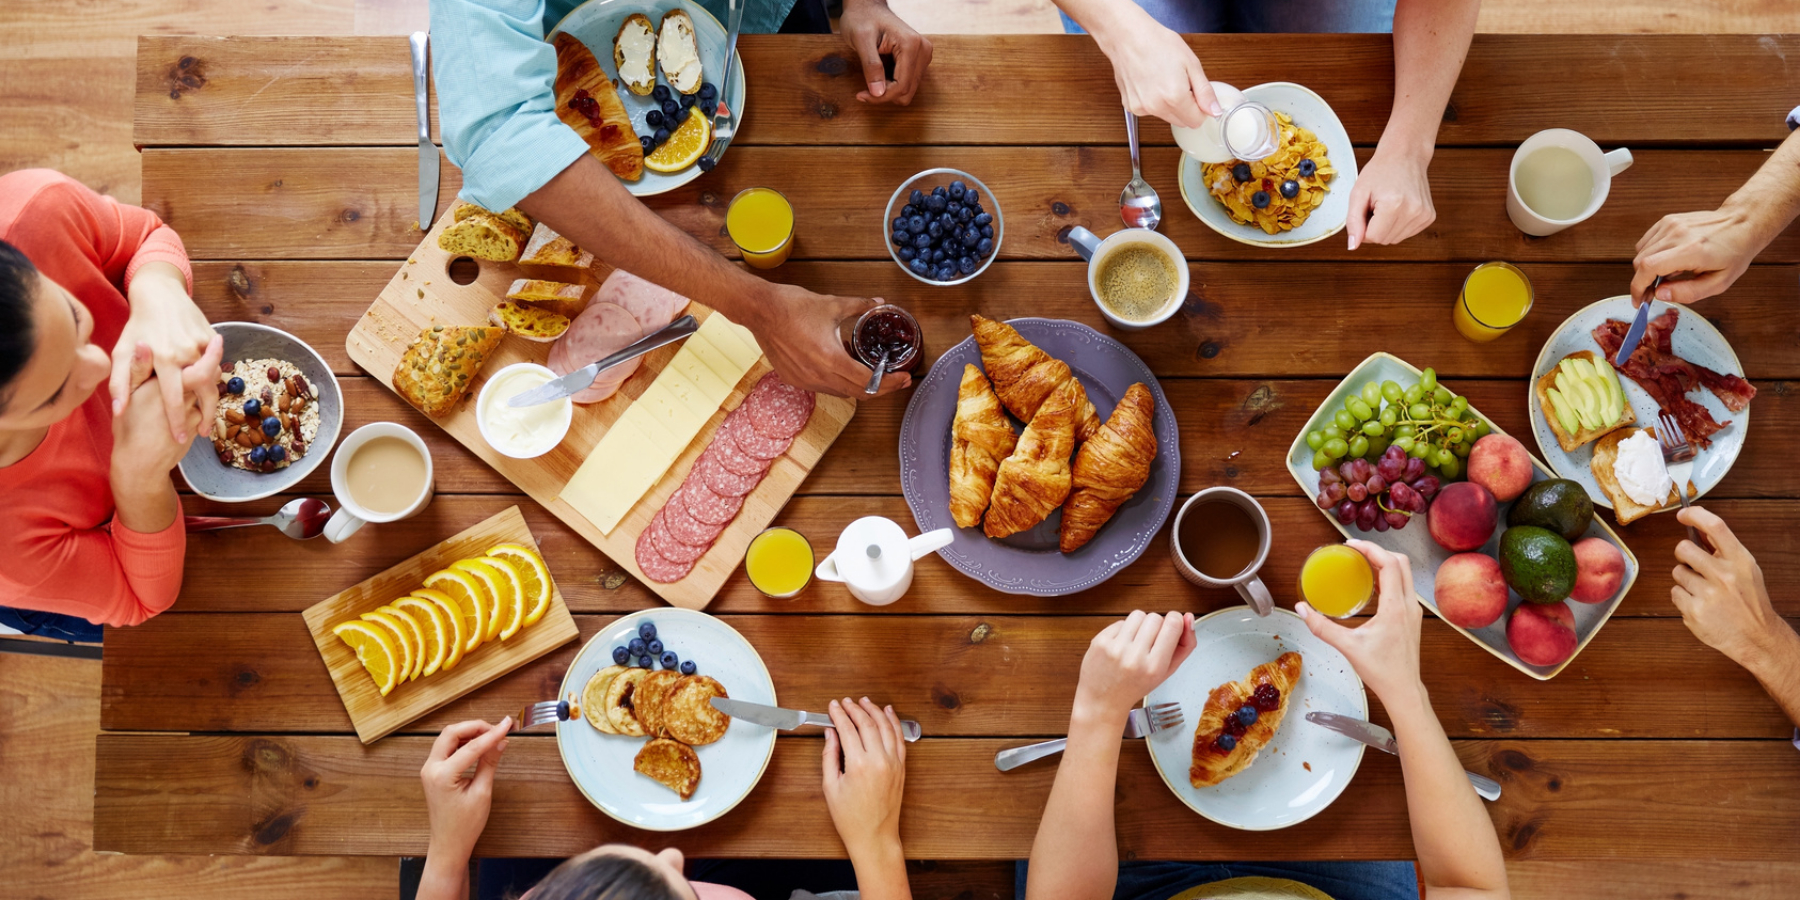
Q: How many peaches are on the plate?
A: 5